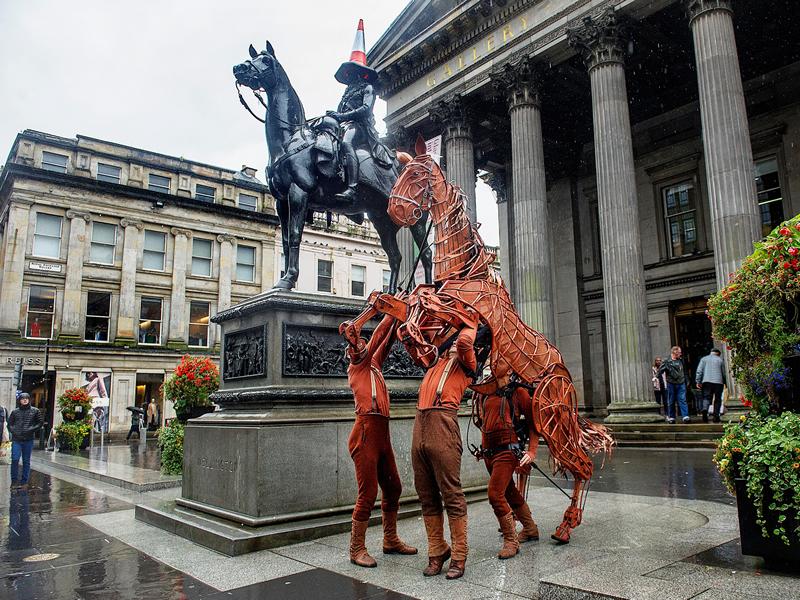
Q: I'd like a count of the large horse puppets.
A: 1